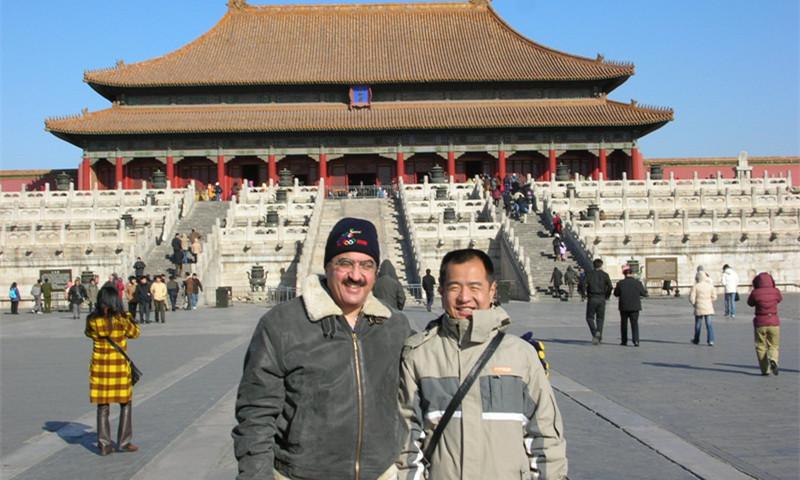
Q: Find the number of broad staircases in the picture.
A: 3